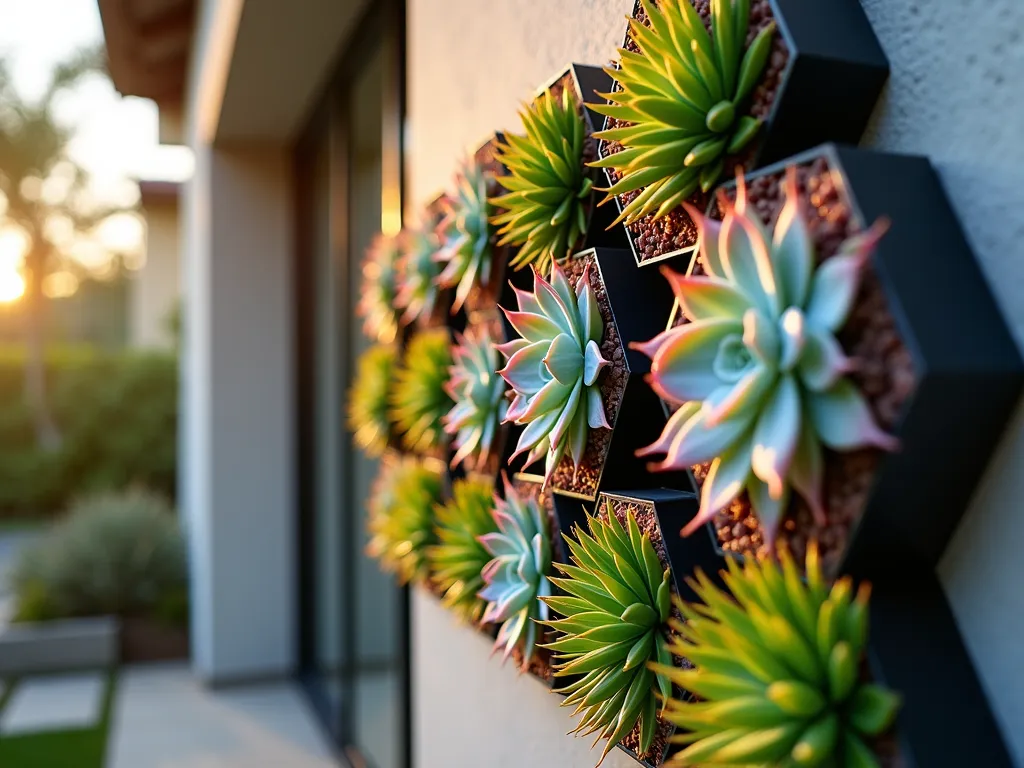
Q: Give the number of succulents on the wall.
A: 15